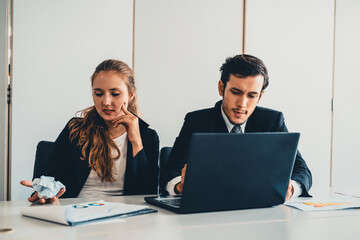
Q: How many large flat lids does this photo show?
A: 1